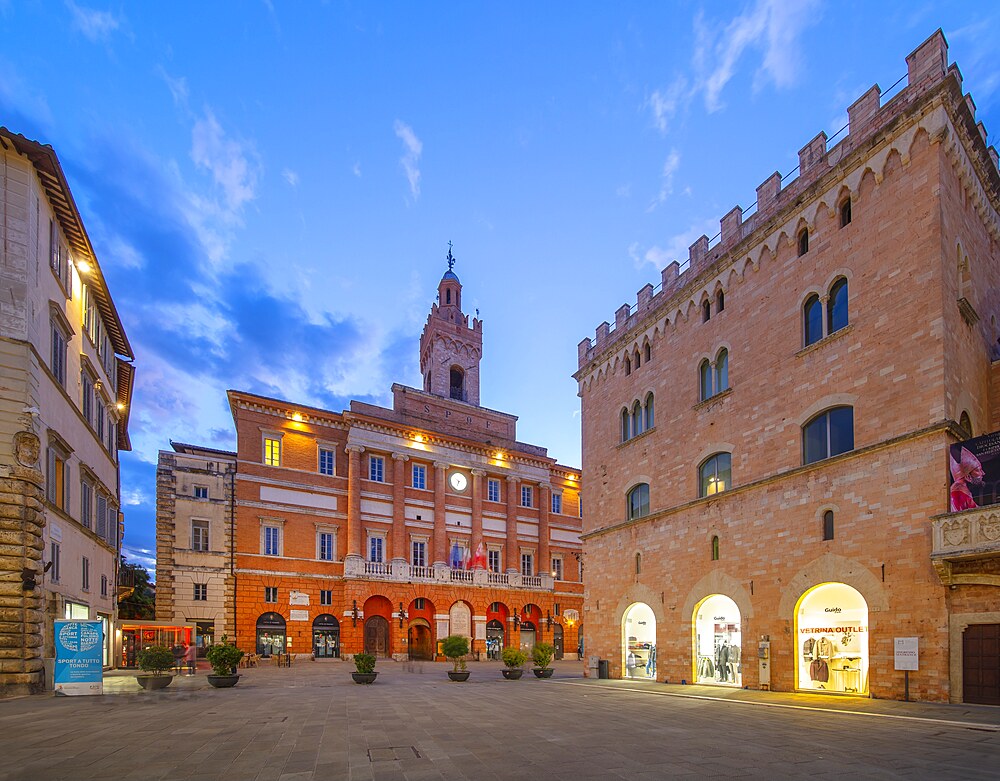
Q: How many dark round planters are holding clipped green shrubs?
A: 6